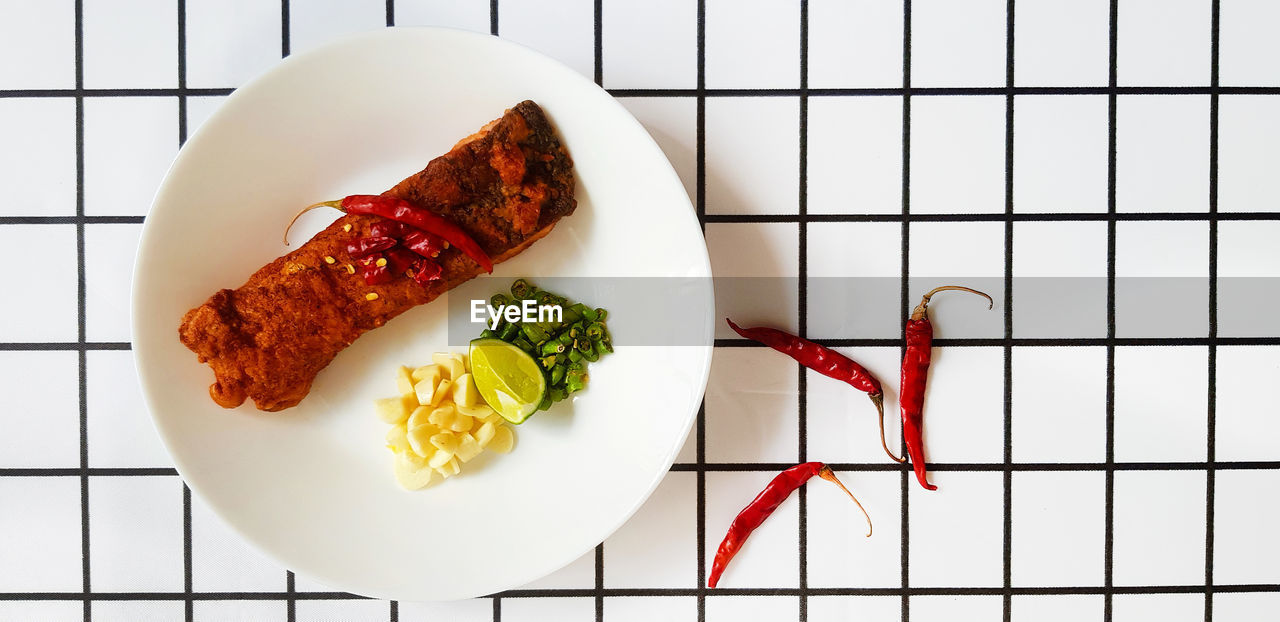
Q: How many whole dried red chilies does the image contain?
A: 4